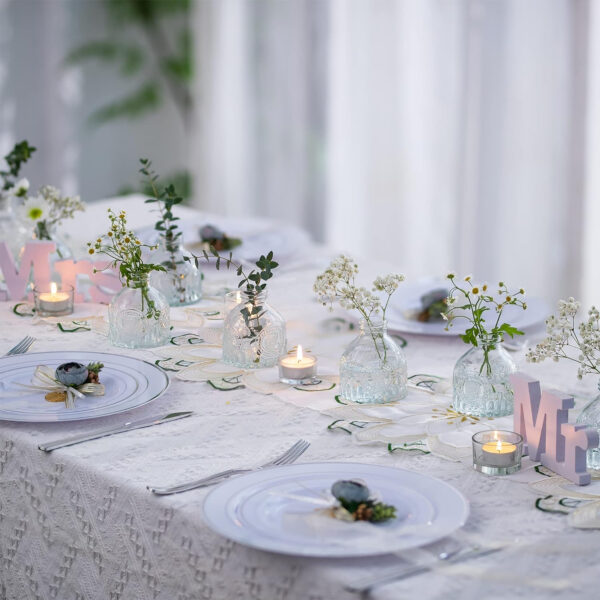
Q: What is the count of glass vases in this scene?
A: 8